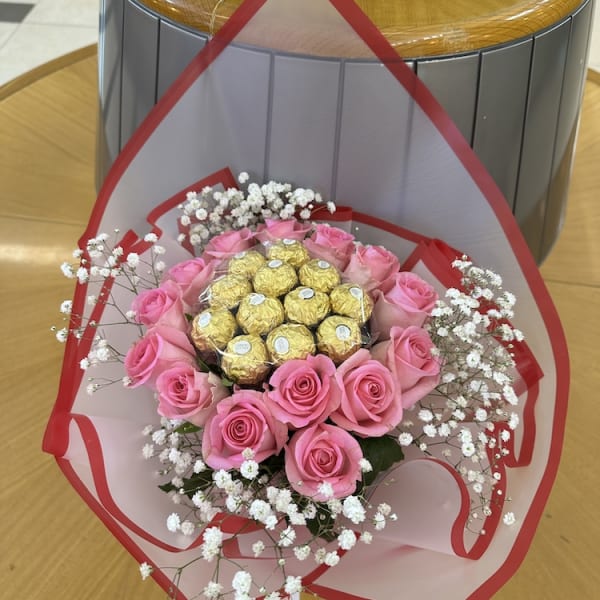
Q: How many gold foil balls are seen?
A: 12